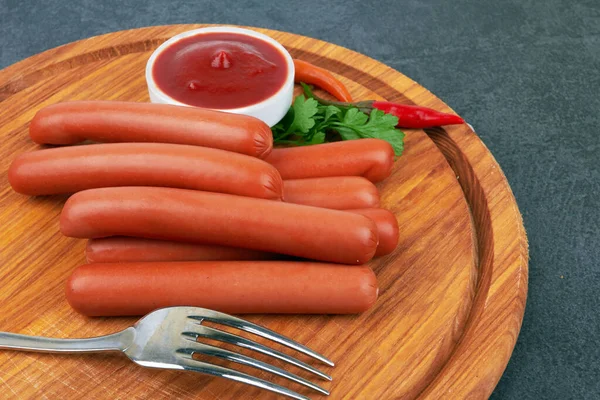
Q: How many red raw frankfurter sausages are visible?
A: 7